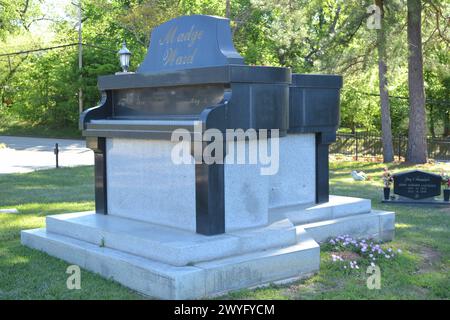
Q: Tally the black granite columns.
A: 3